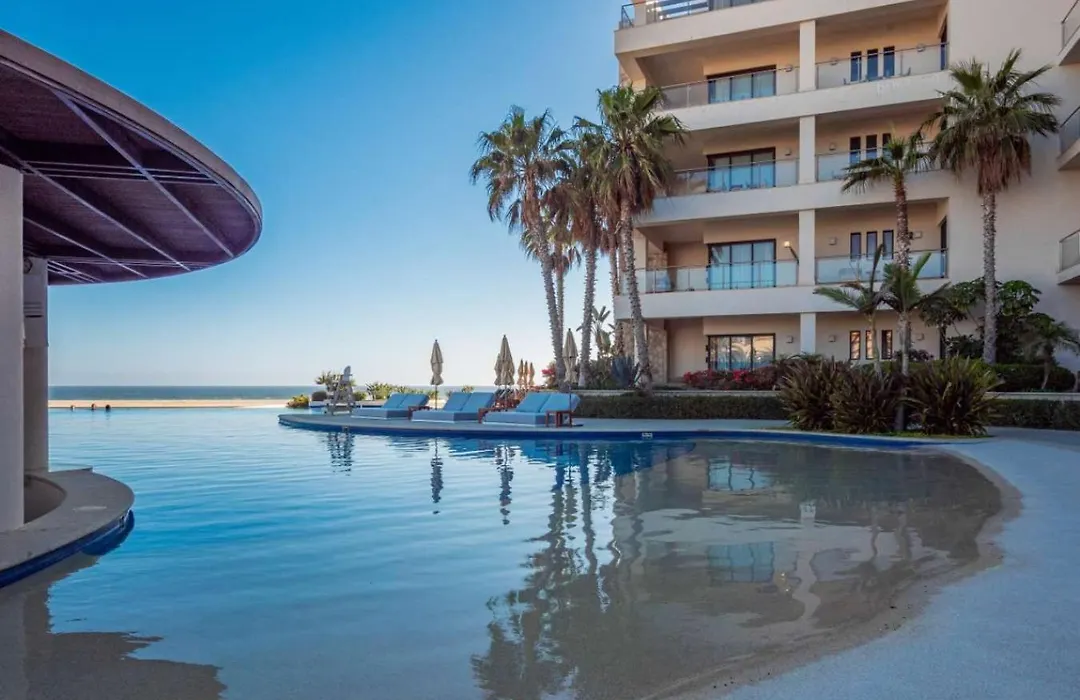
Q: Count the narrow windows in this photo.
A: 12